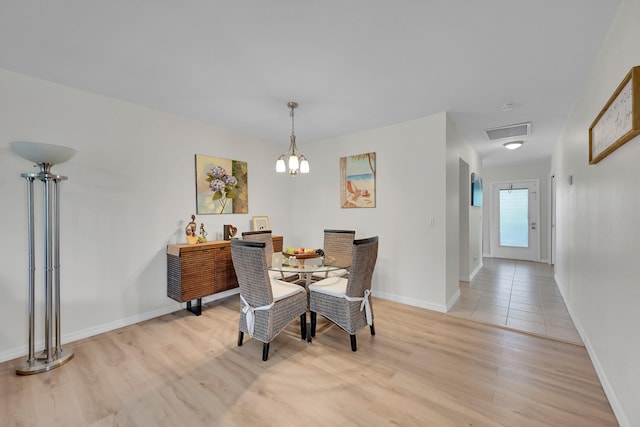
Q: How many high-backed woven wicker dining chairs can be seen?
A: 4